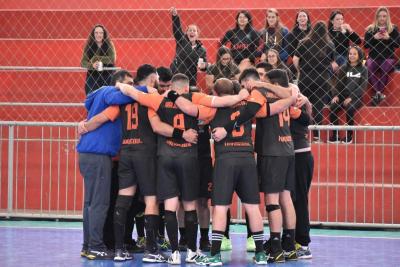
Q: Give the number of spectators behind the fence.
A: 11